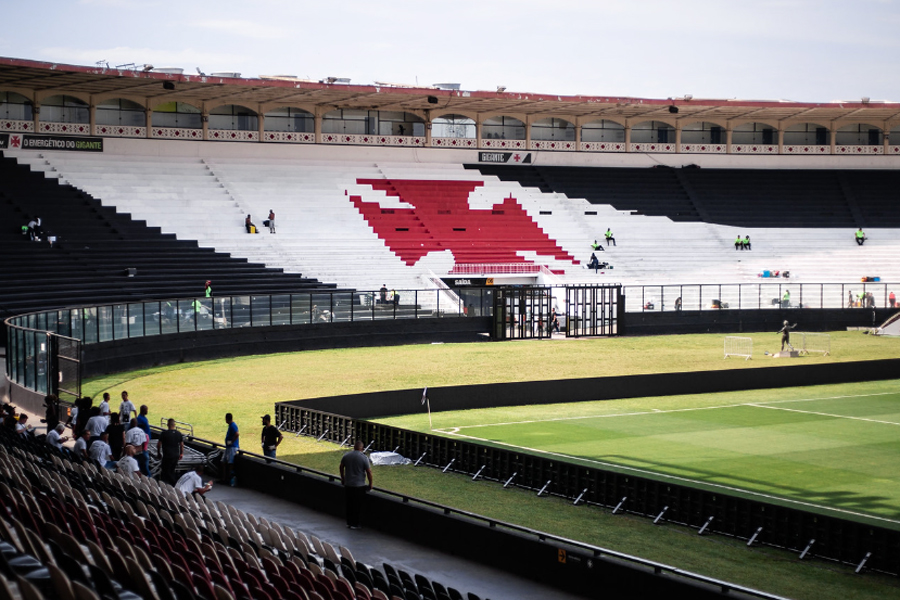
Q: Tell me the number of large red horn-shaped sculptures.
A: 0